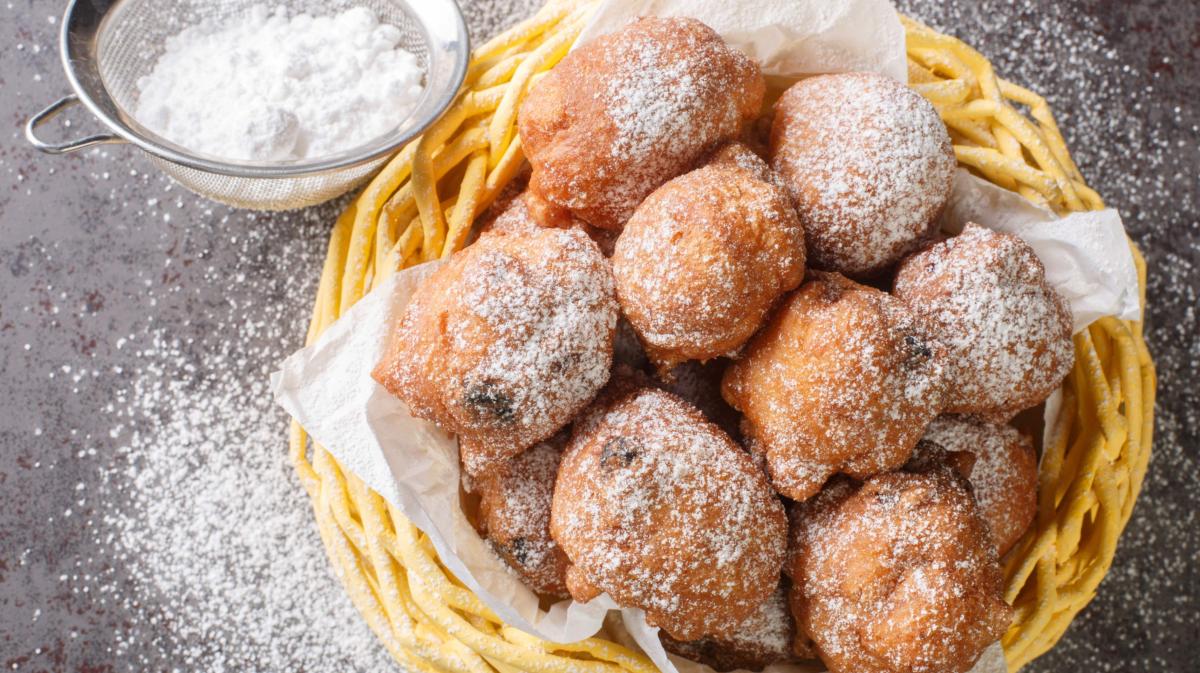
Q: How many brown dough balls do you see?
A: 12